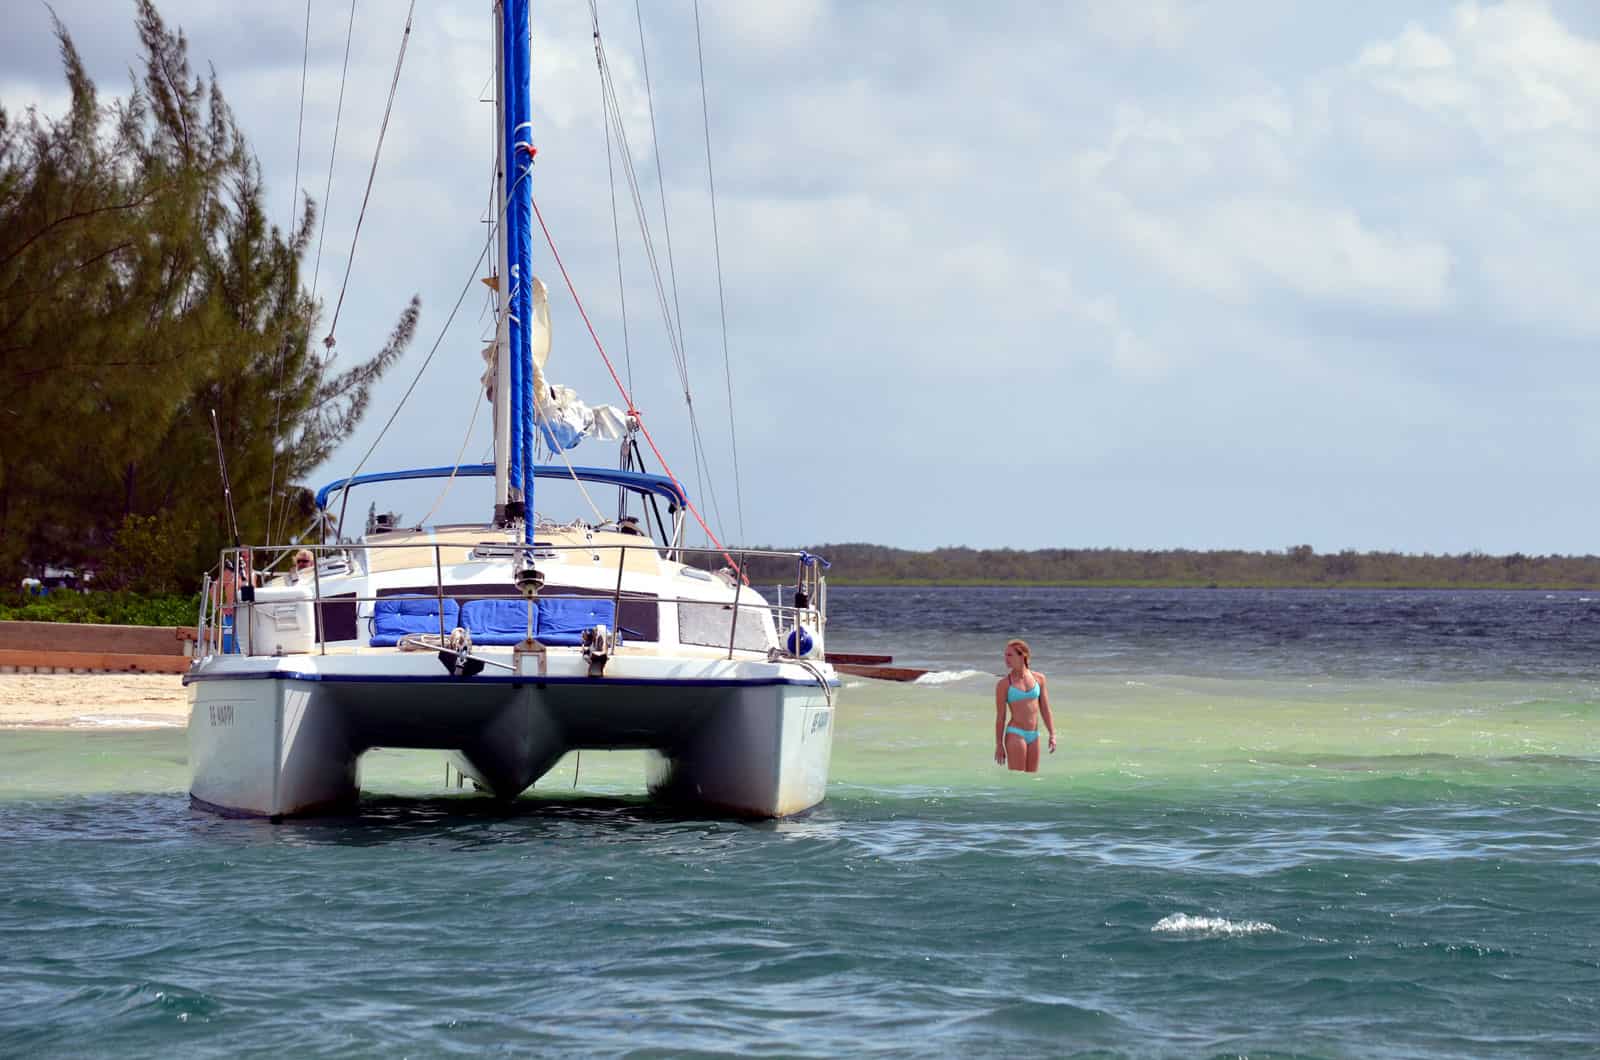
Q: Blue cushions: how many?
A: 3